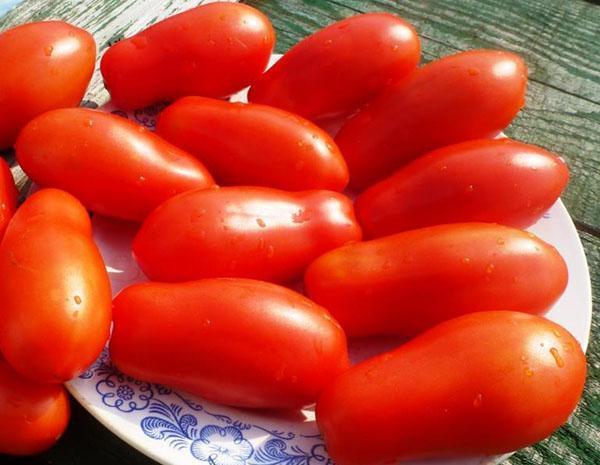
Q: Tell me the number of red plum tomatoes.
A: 14